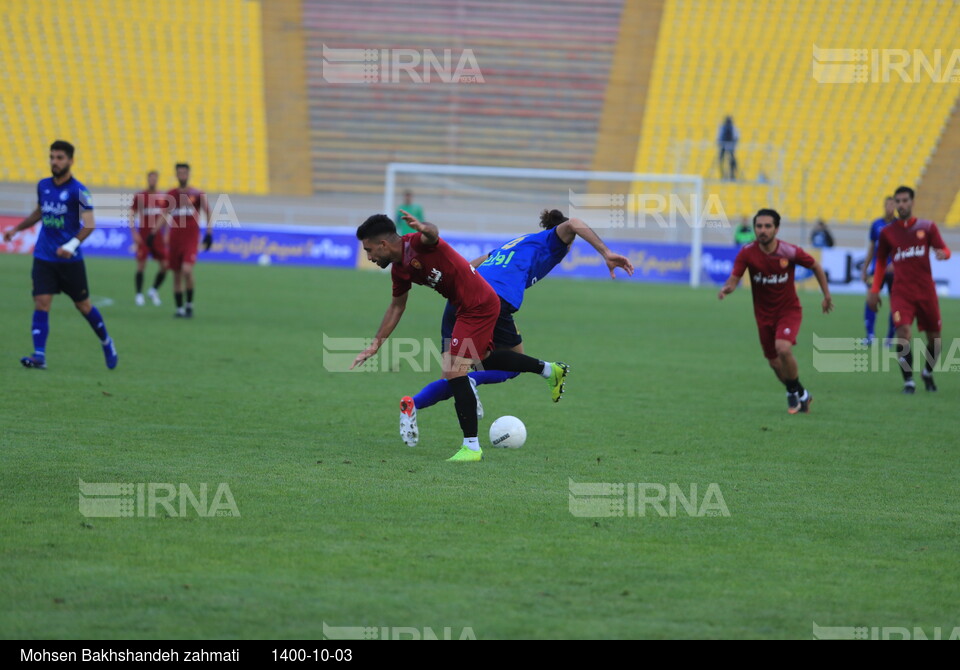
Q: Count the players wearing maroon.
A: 5